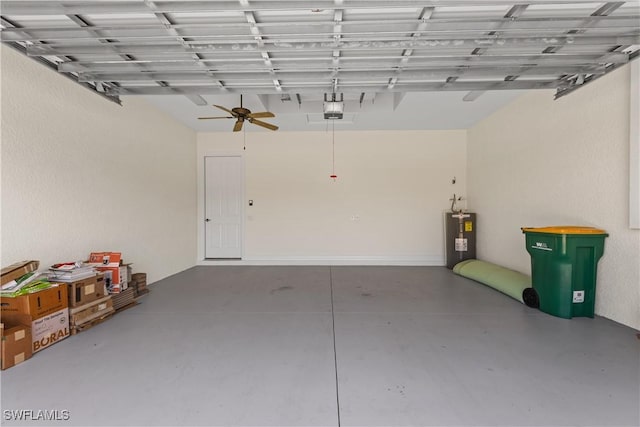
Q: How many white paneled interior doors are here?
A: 1